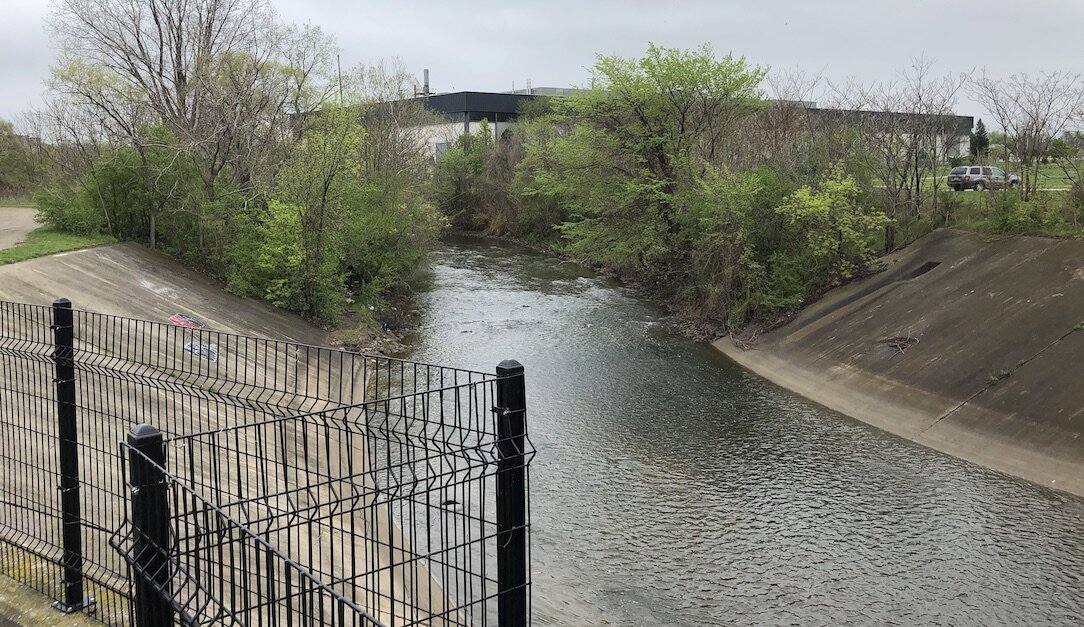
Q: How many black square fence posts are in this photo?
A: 3